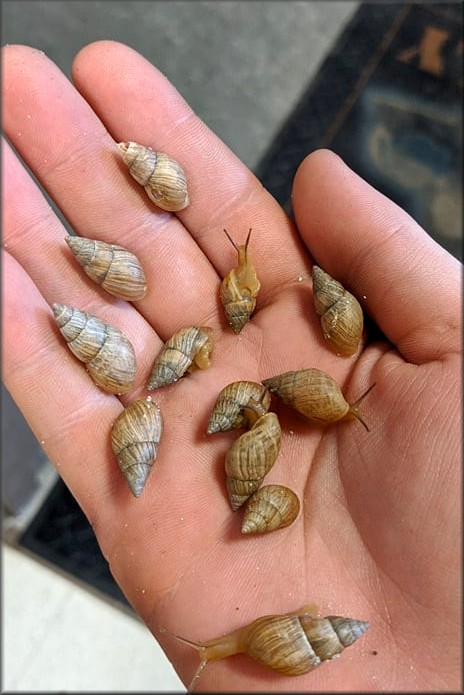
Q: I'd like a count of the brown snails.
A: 12